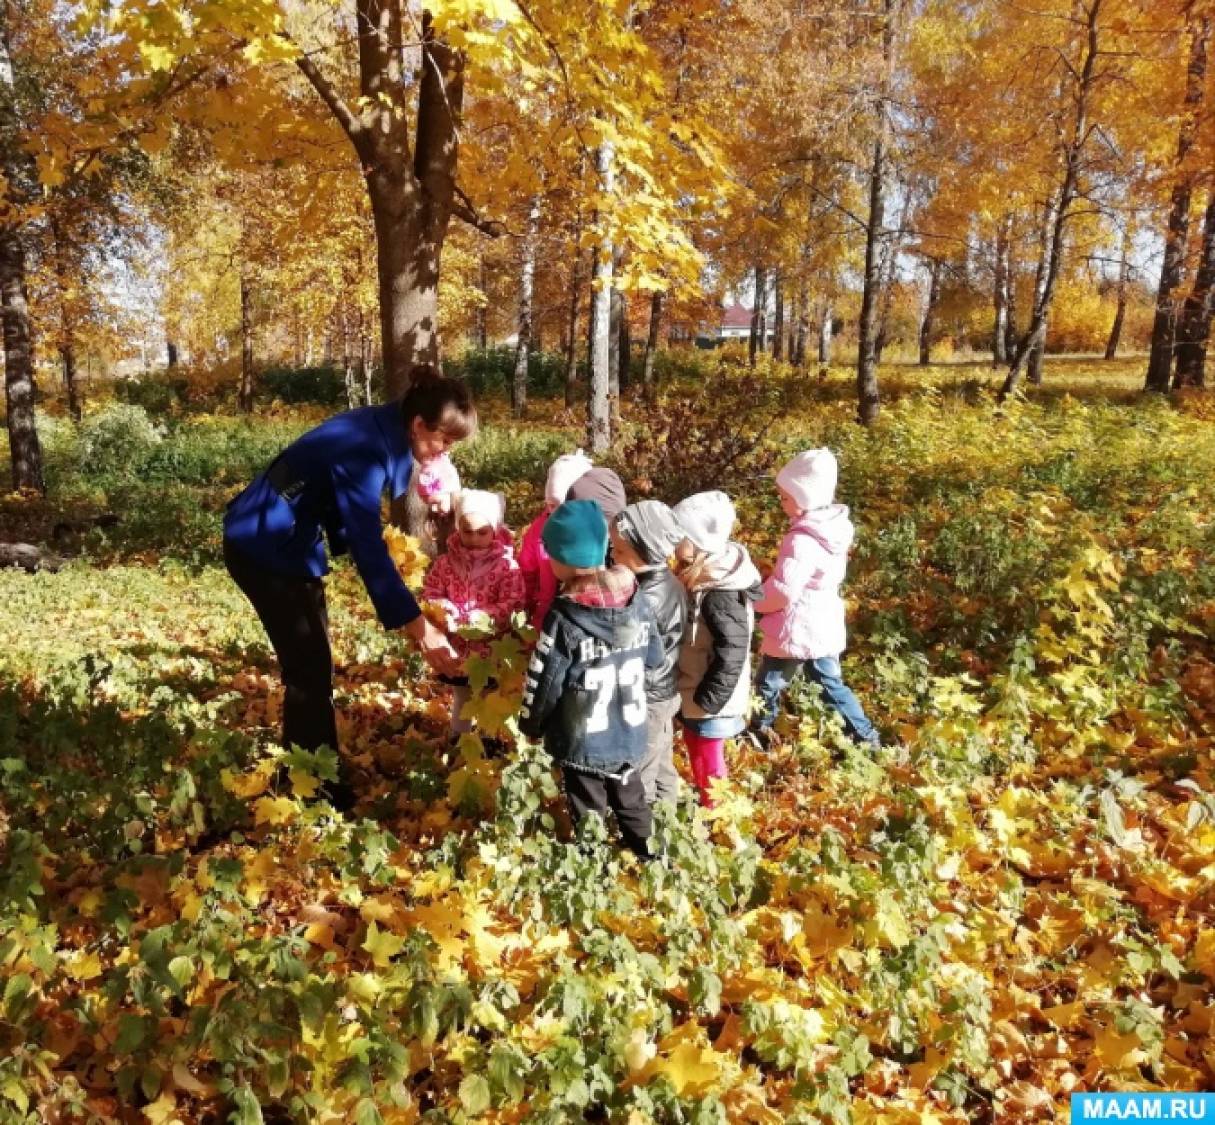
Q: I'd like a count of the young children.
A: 8